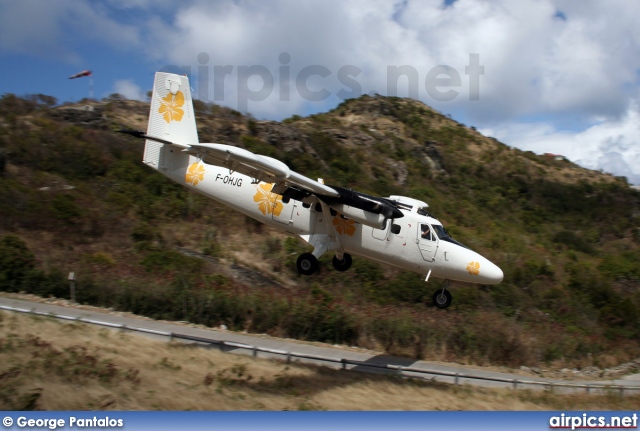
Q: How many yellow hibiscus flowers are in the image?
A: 5